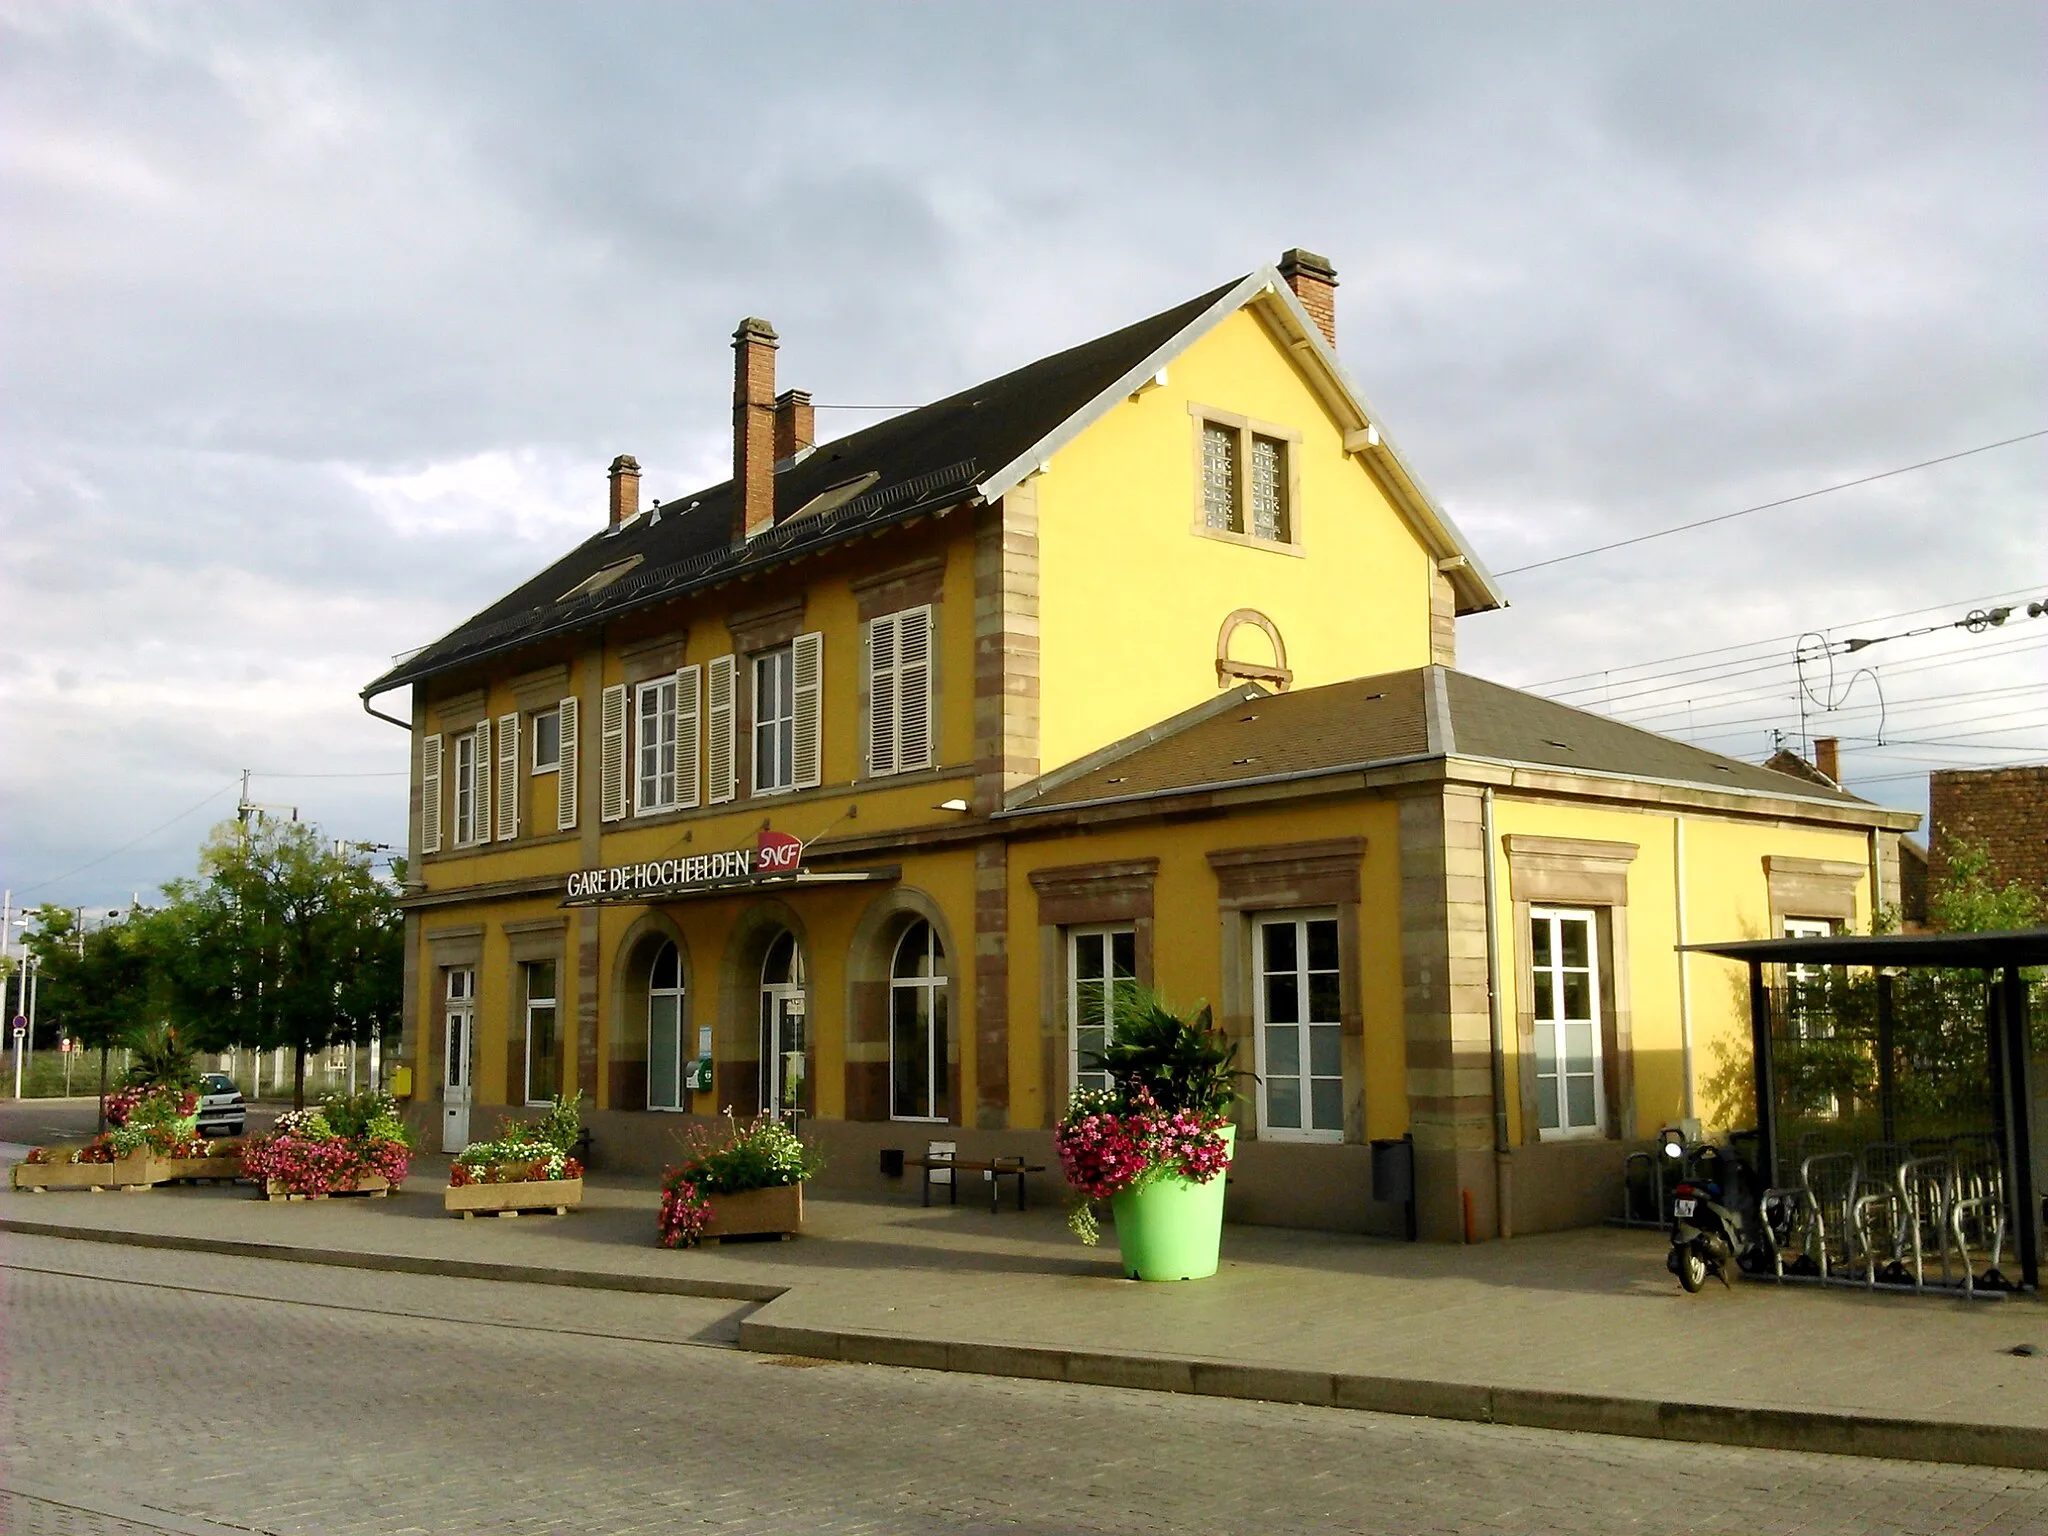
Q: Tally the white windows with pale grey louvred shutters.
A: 5